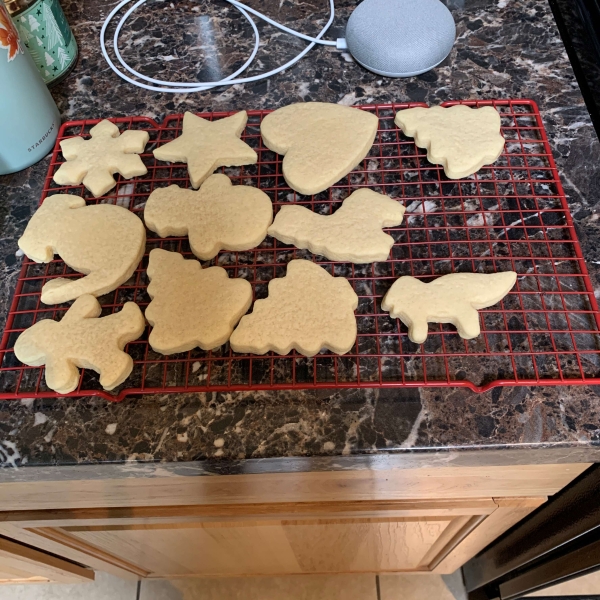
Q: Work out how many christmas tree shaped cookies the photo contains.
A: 3